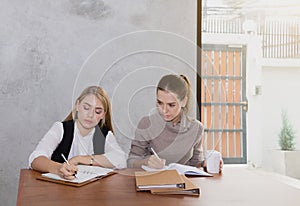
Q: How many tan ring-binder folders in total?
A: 2